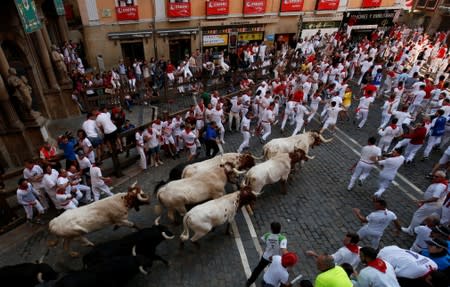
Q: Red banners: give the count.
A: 7